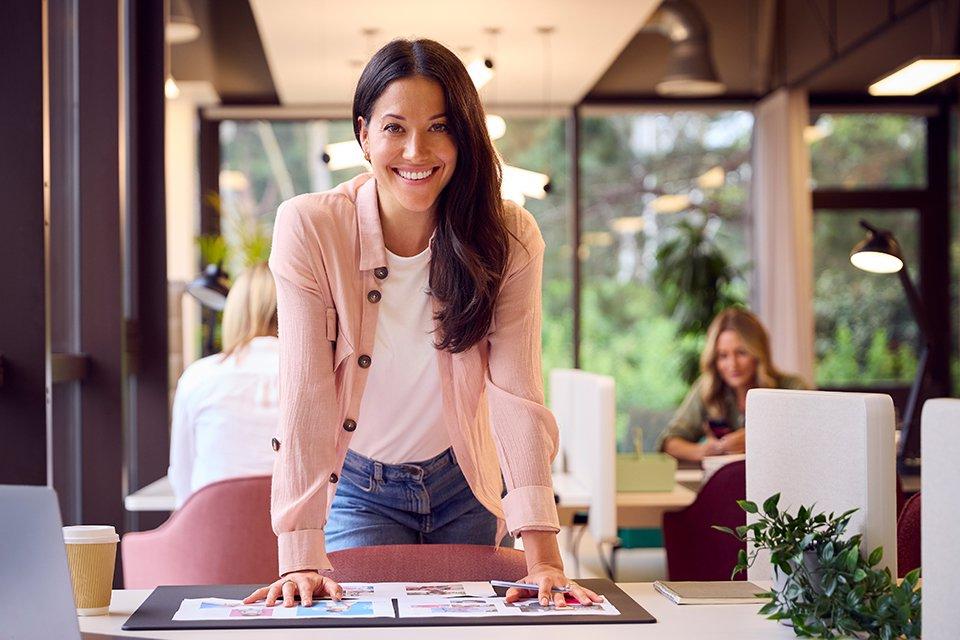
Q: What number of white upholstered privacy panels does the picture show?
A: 3